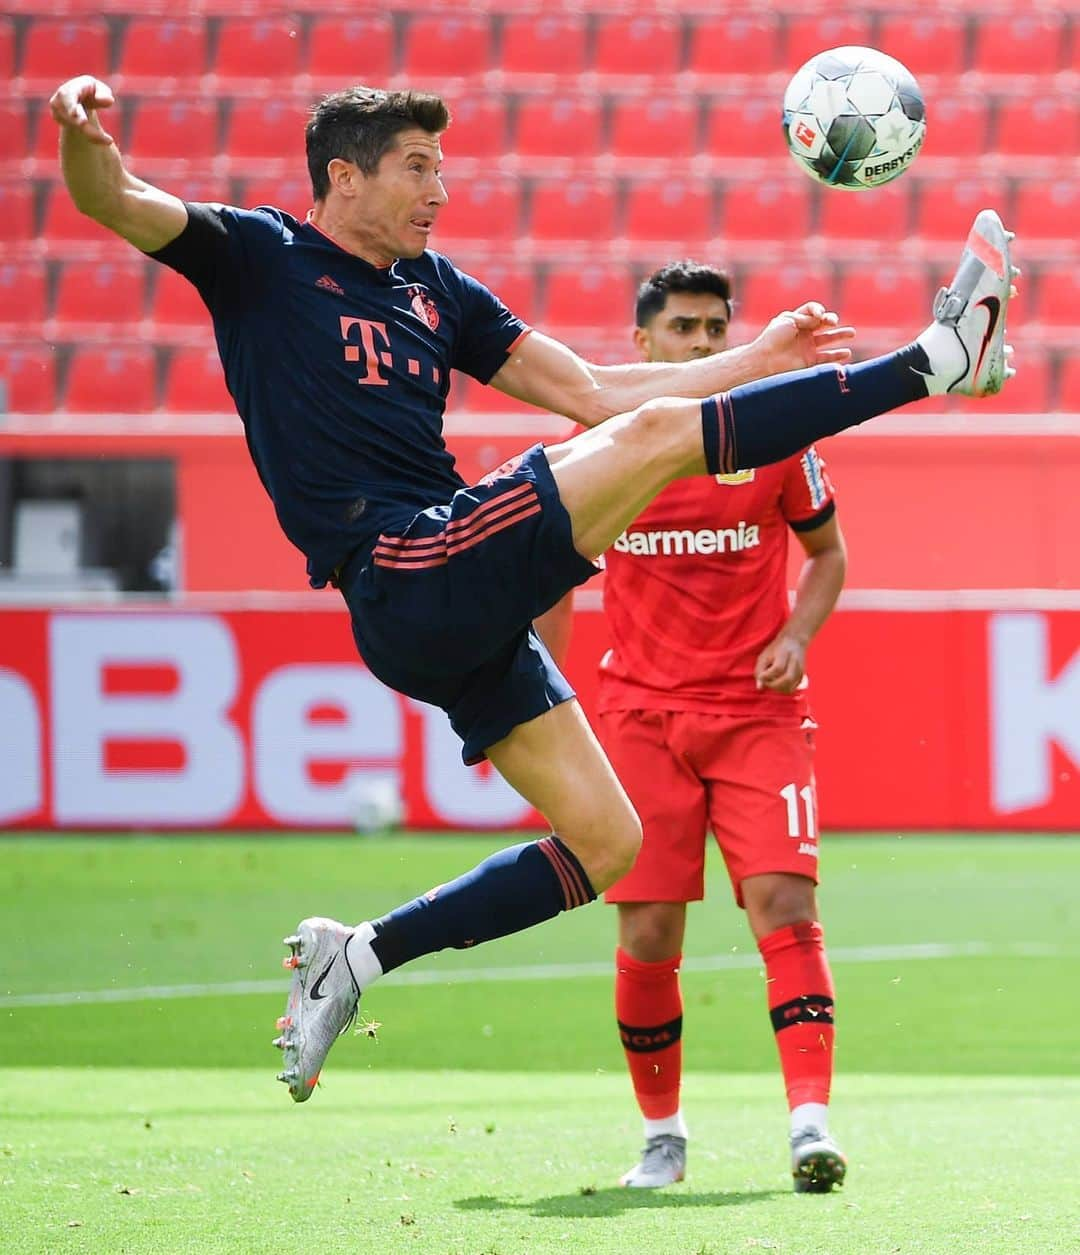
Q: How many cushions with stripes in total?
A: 0